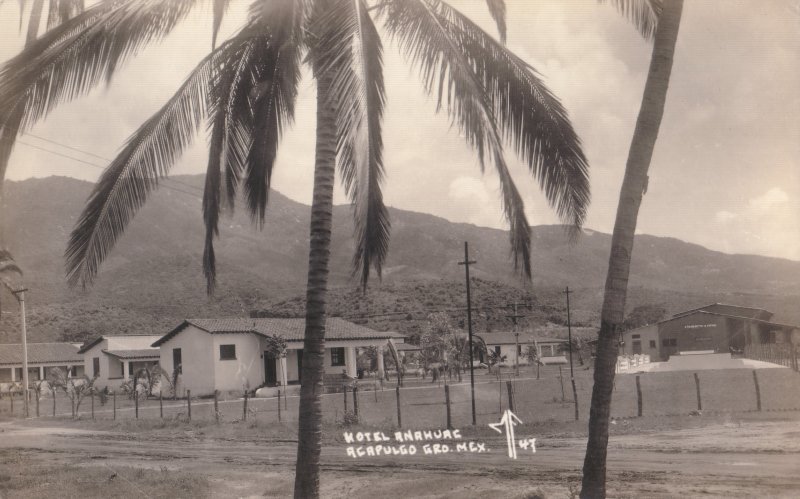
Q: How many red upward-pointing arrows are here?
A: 0